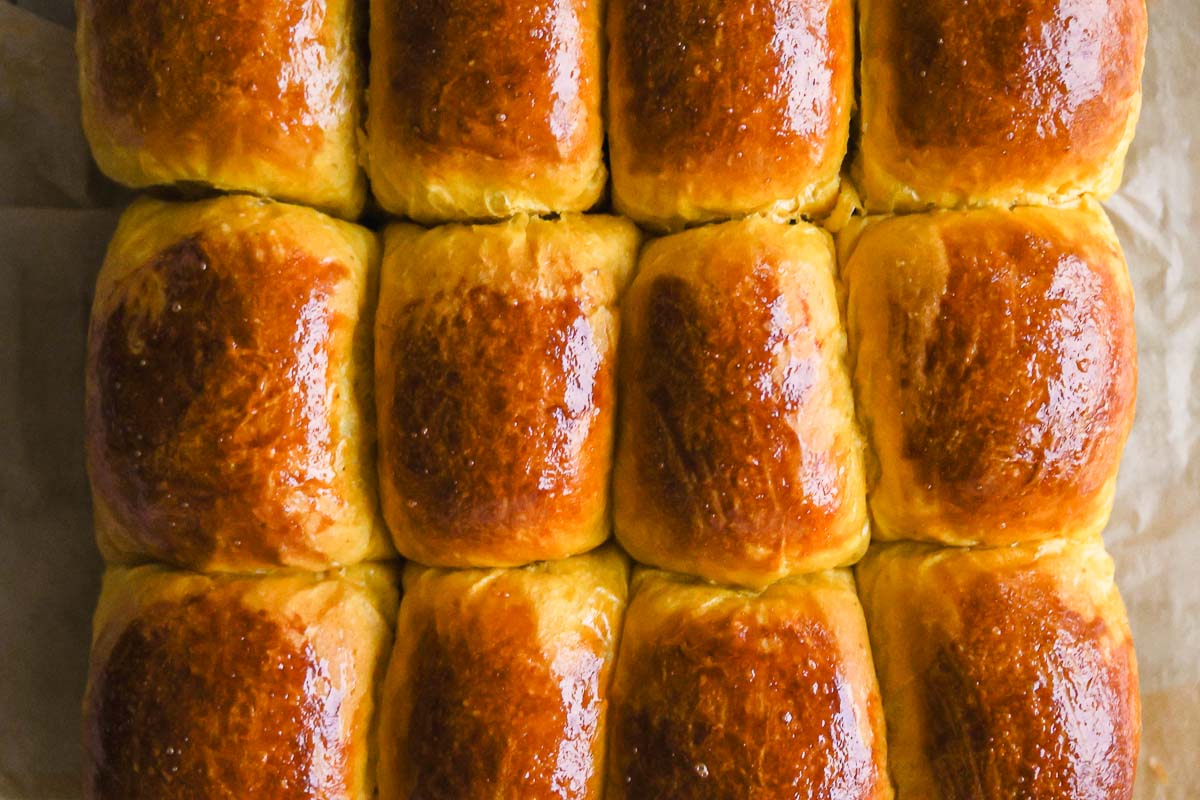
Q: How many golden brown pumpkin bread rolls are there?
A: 12